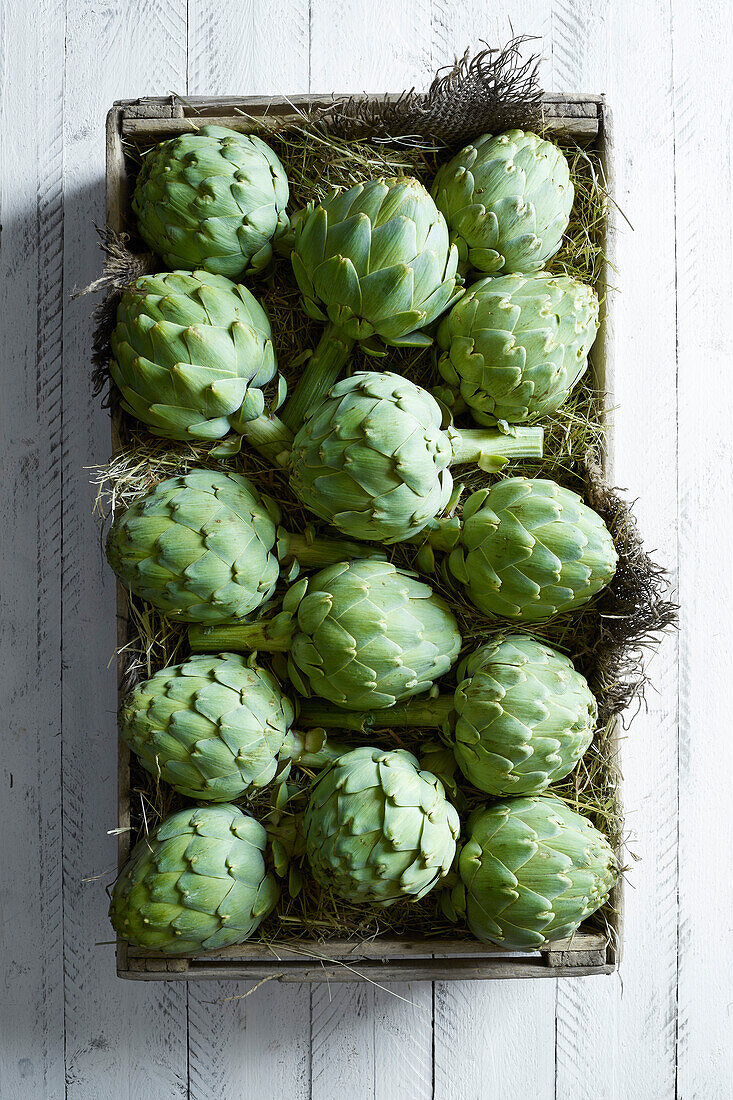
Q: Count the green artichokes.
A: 14